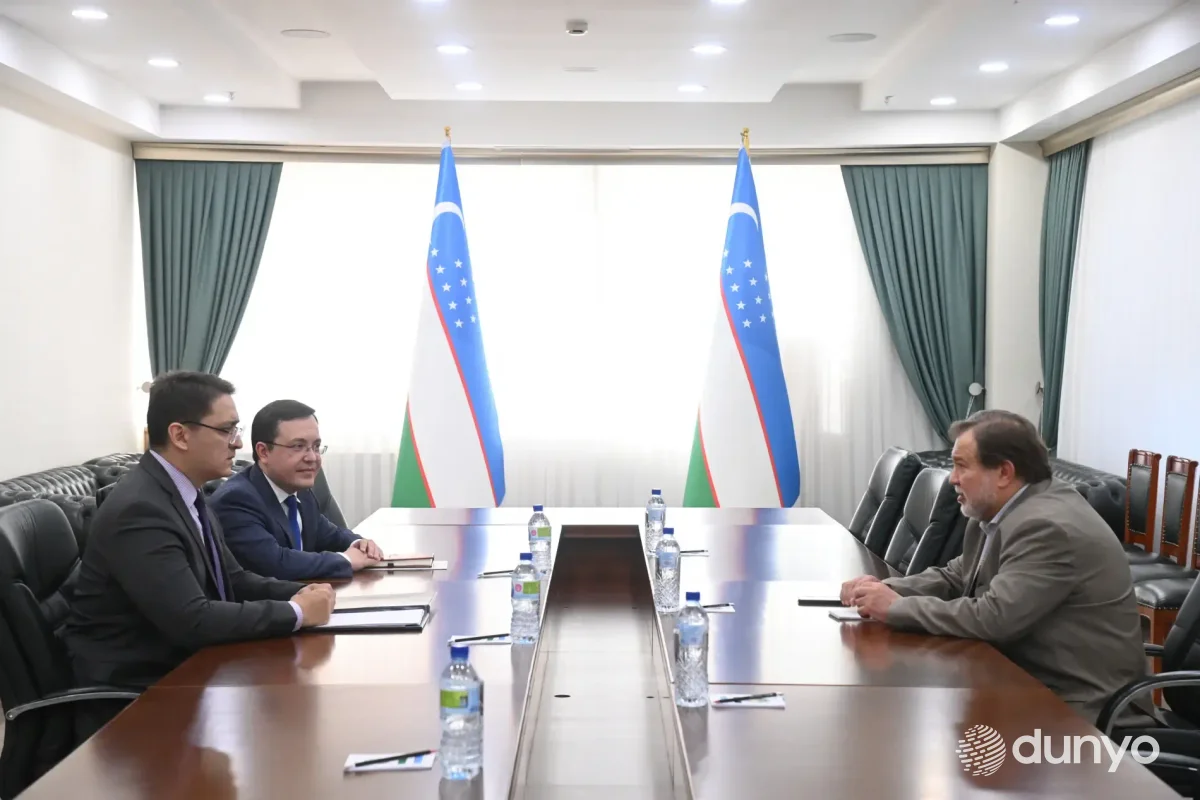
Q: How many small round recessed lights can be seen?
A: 12